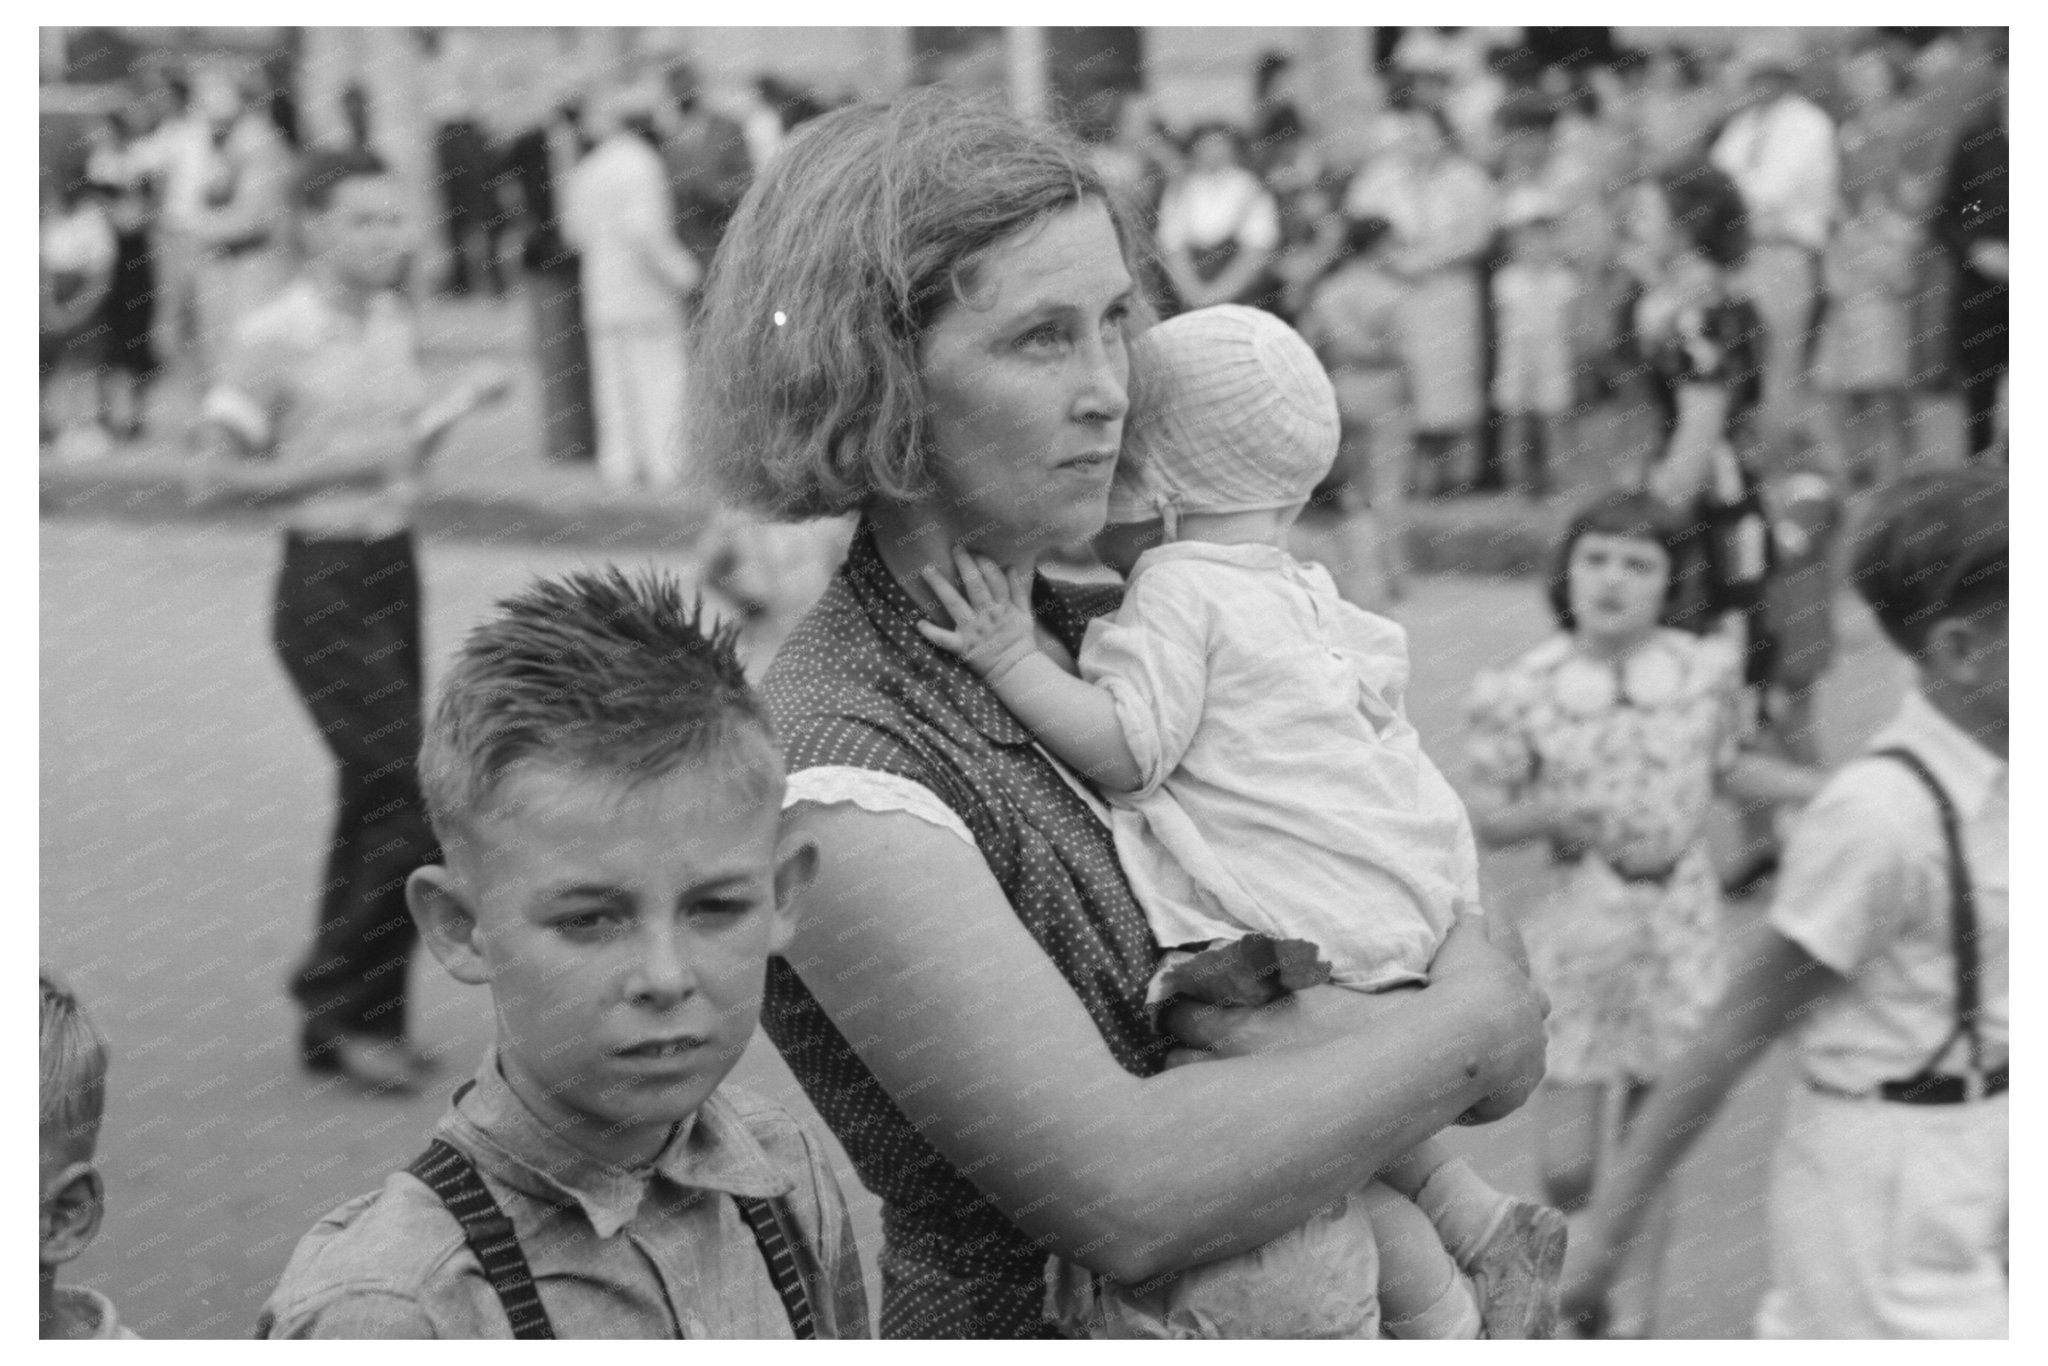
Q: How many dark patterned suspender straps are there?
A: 2